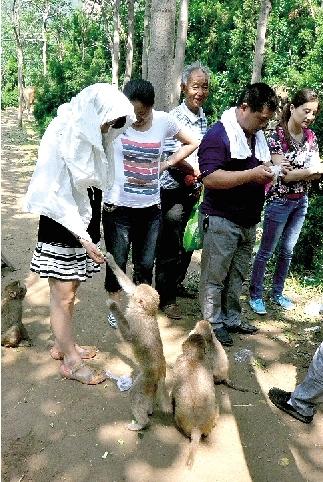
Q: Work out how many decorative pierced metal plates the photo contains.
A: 0